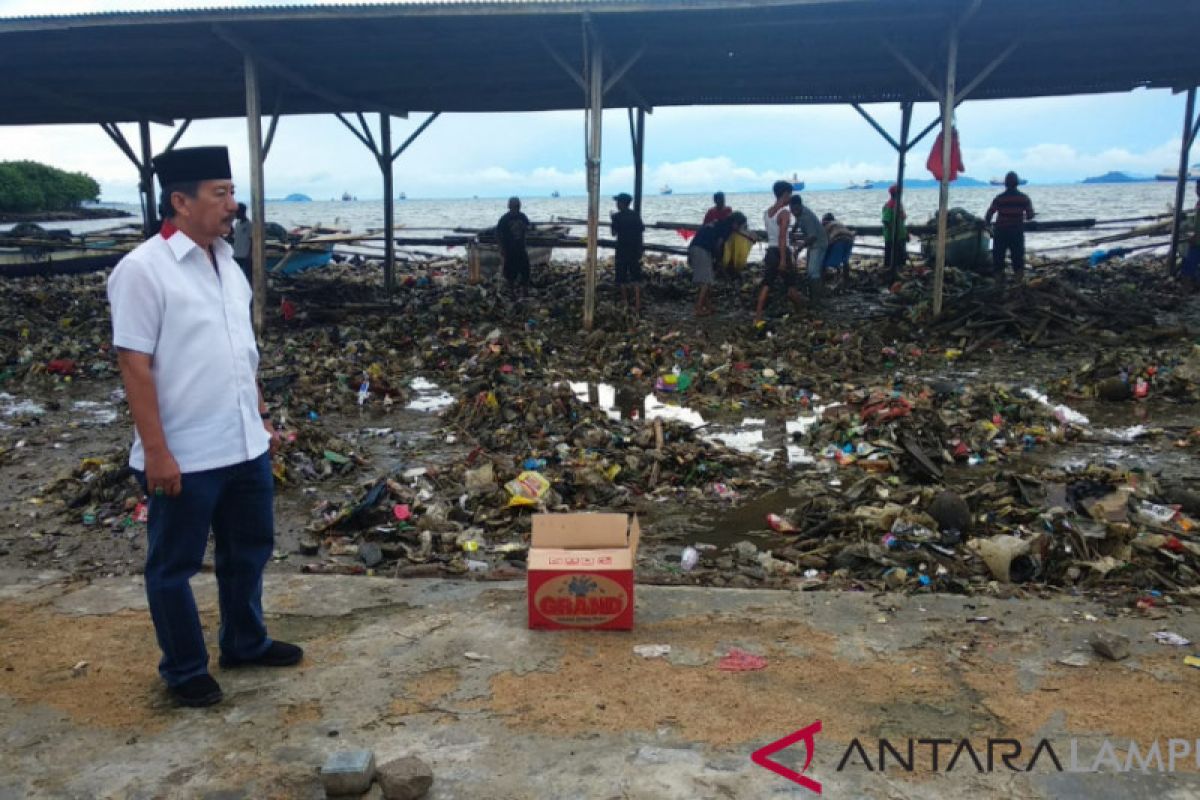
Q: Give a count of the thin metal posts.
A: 8